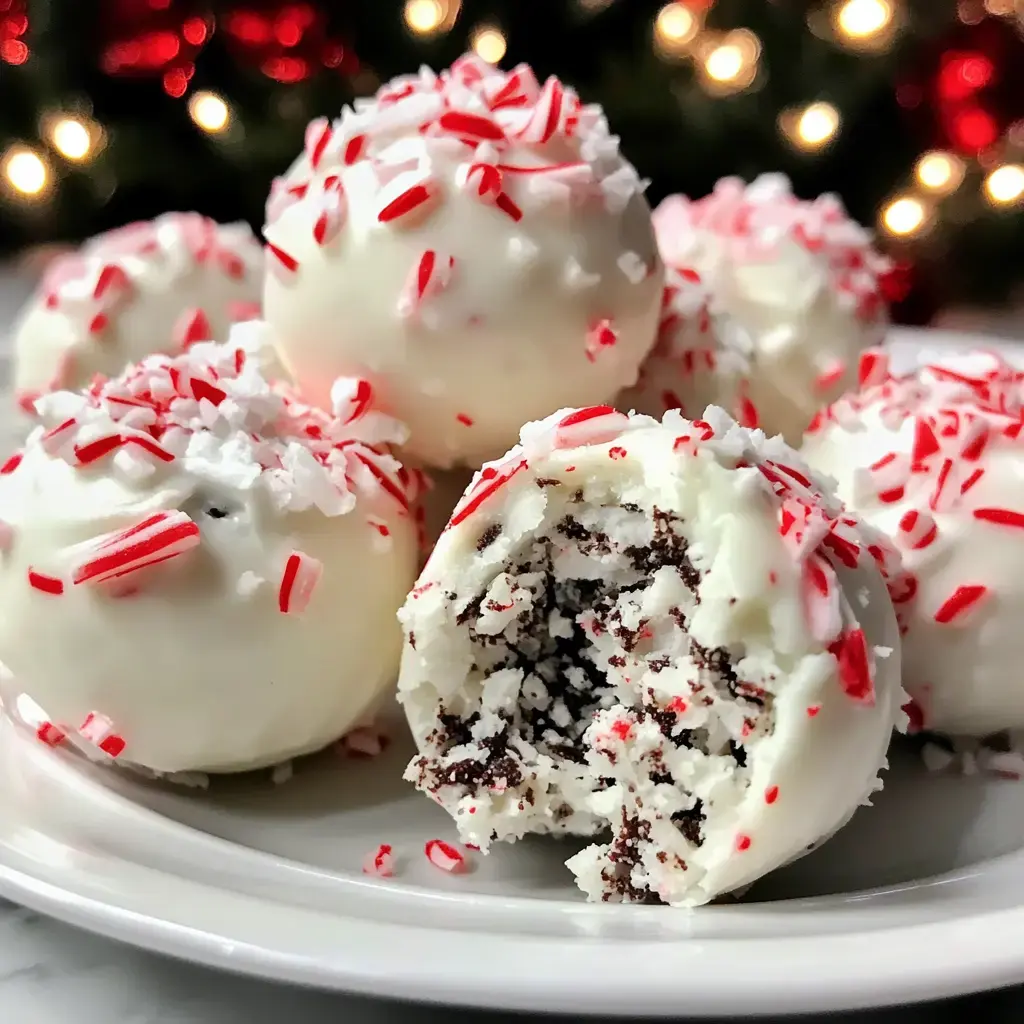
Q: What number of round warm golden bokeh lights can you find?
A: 12